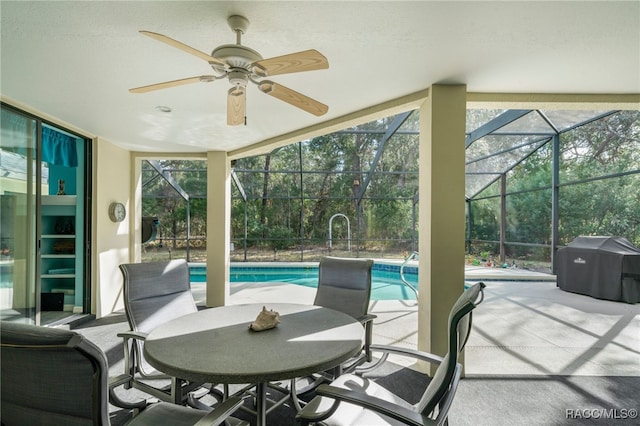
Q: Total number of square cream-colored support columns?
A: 2